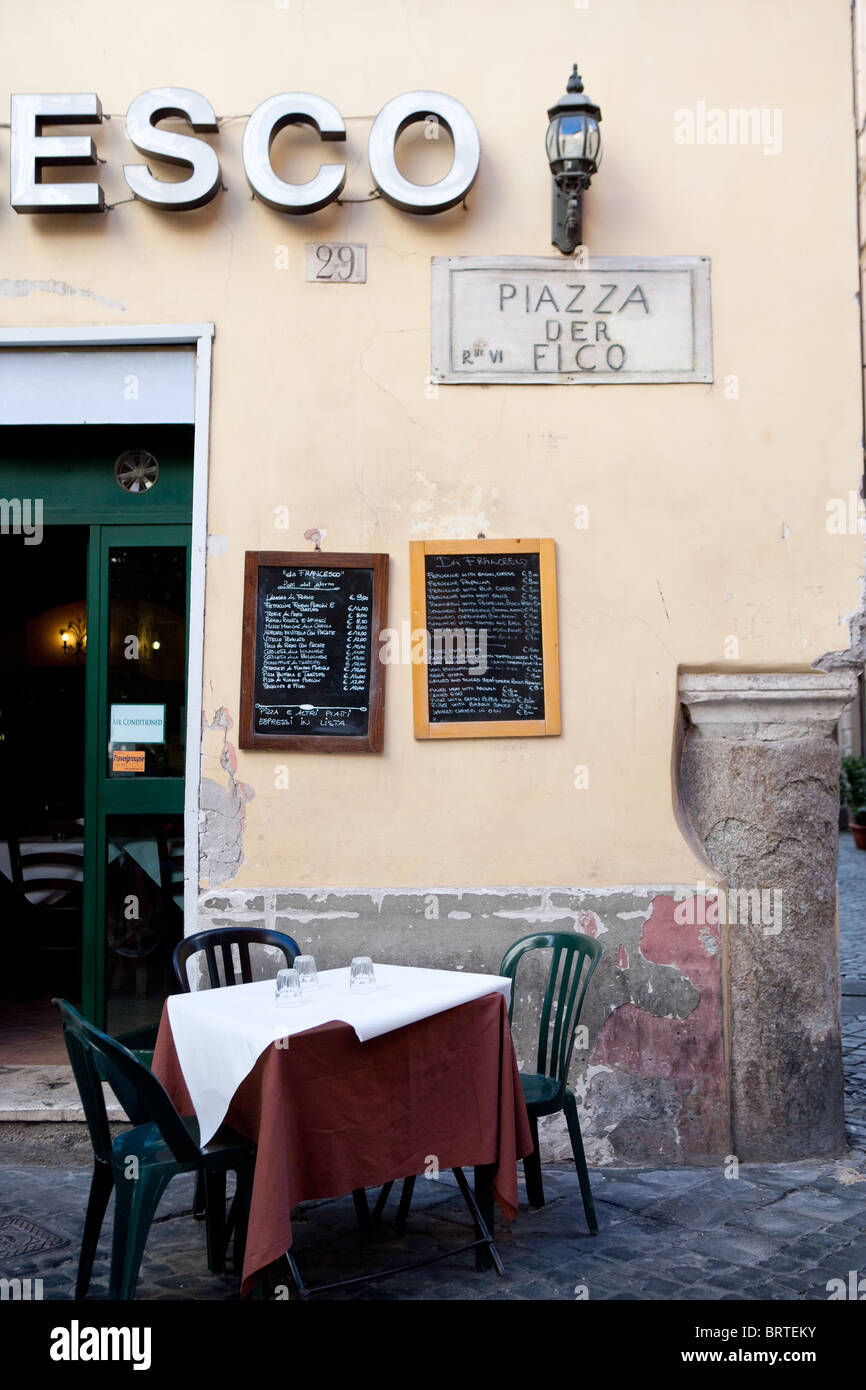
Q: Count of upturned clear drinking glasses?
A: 3